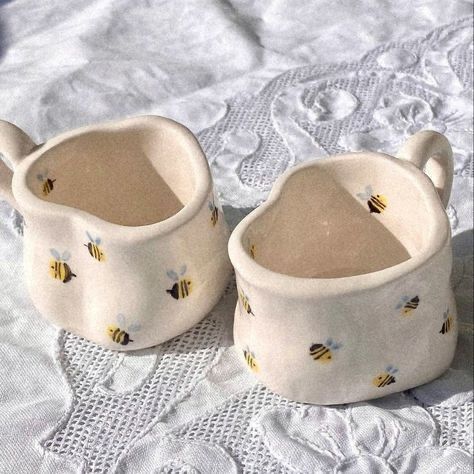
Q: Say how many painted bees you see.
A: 14